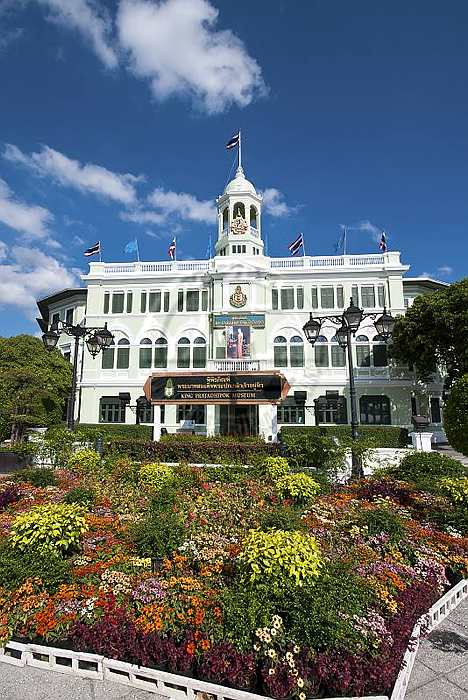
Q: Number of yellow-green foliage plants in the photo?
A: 7